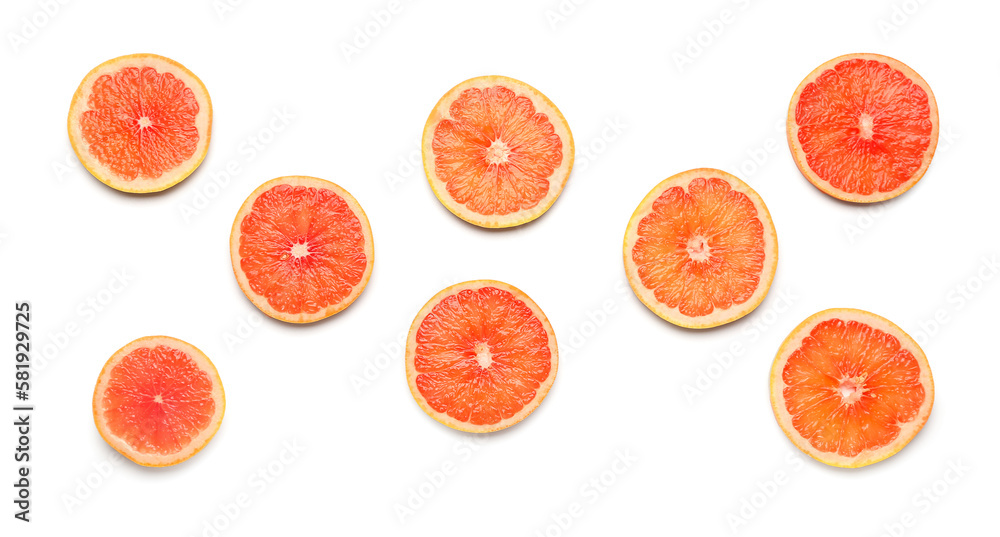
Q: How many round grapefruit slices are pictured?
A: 8